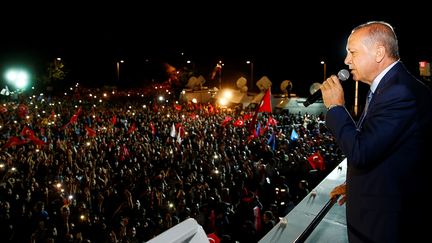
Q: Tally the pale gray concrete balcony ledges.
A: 1